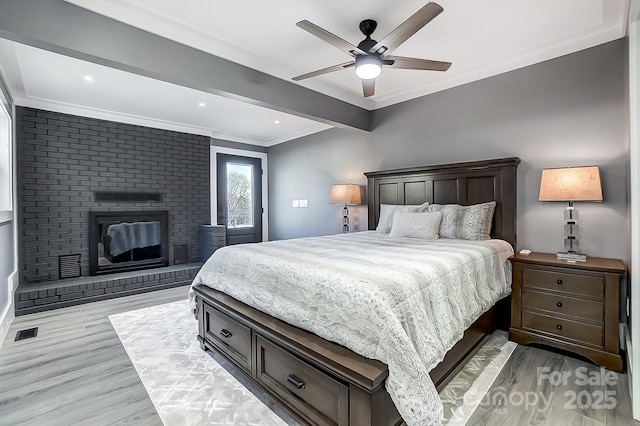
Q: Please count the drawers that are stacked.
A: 3